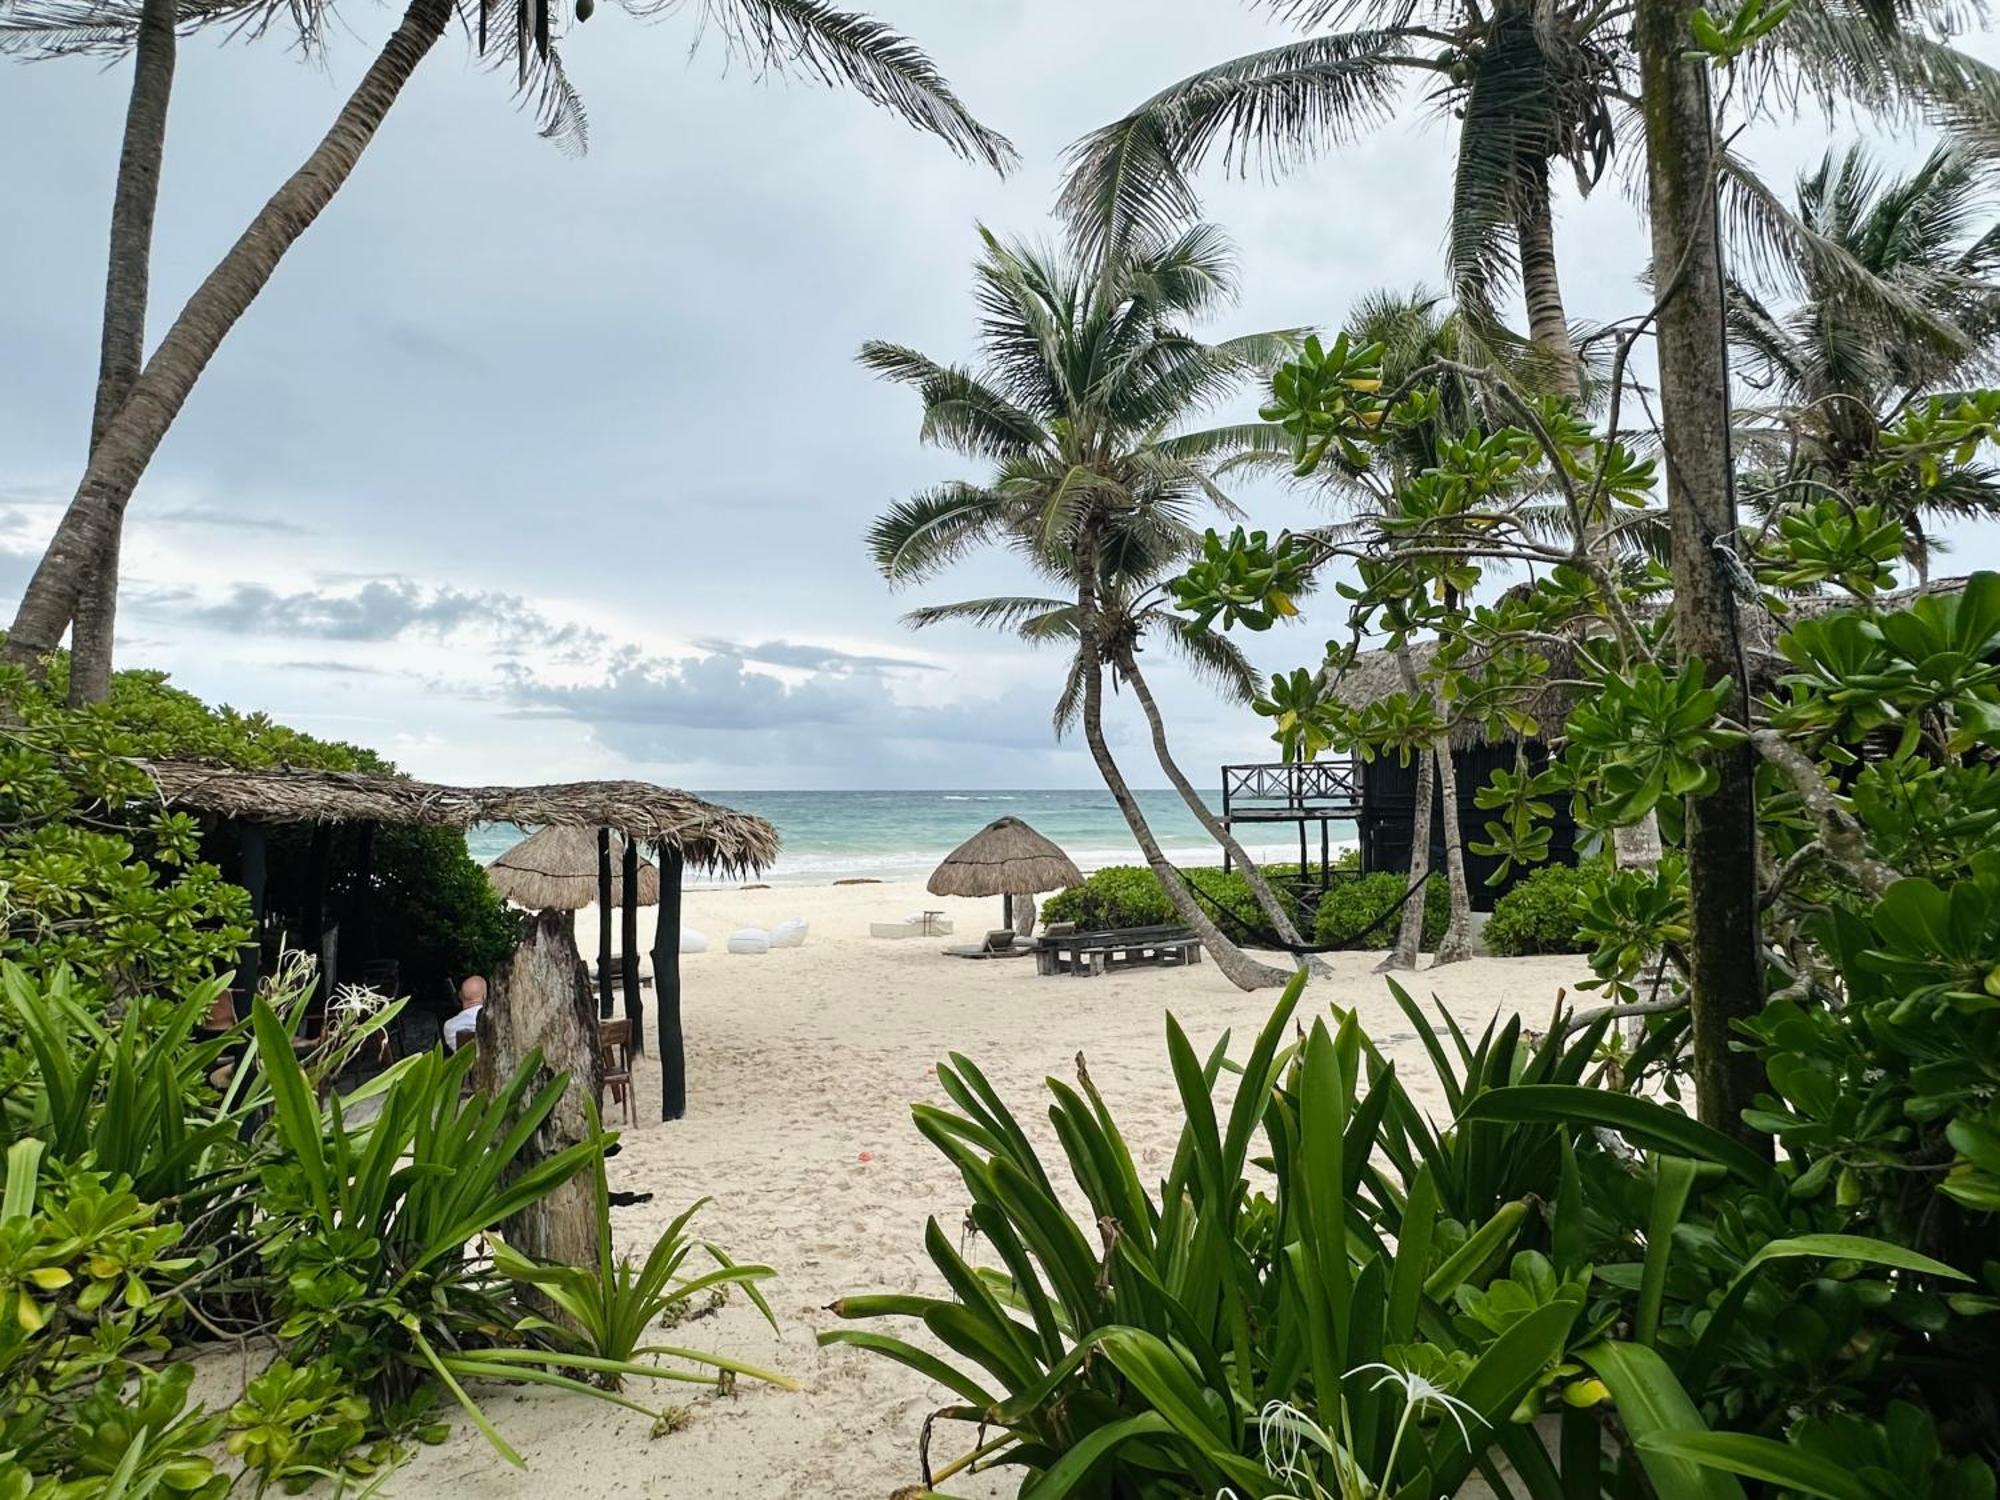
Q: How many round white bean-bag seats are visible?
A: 3